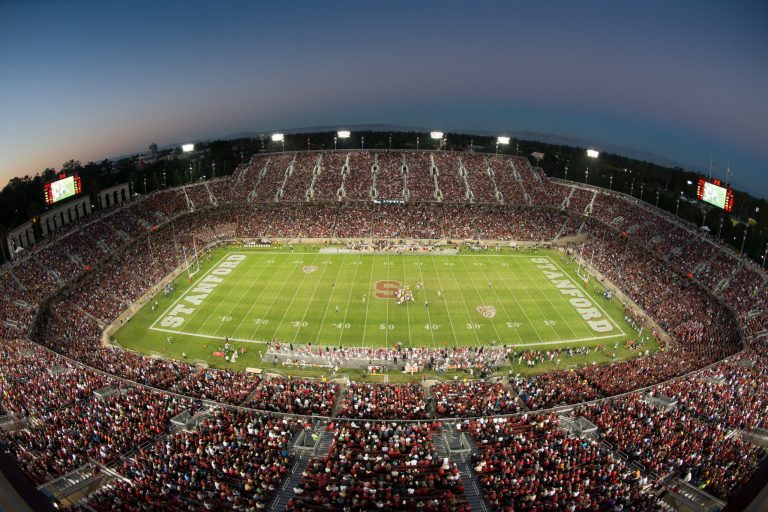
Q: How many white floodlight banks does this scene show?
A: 6